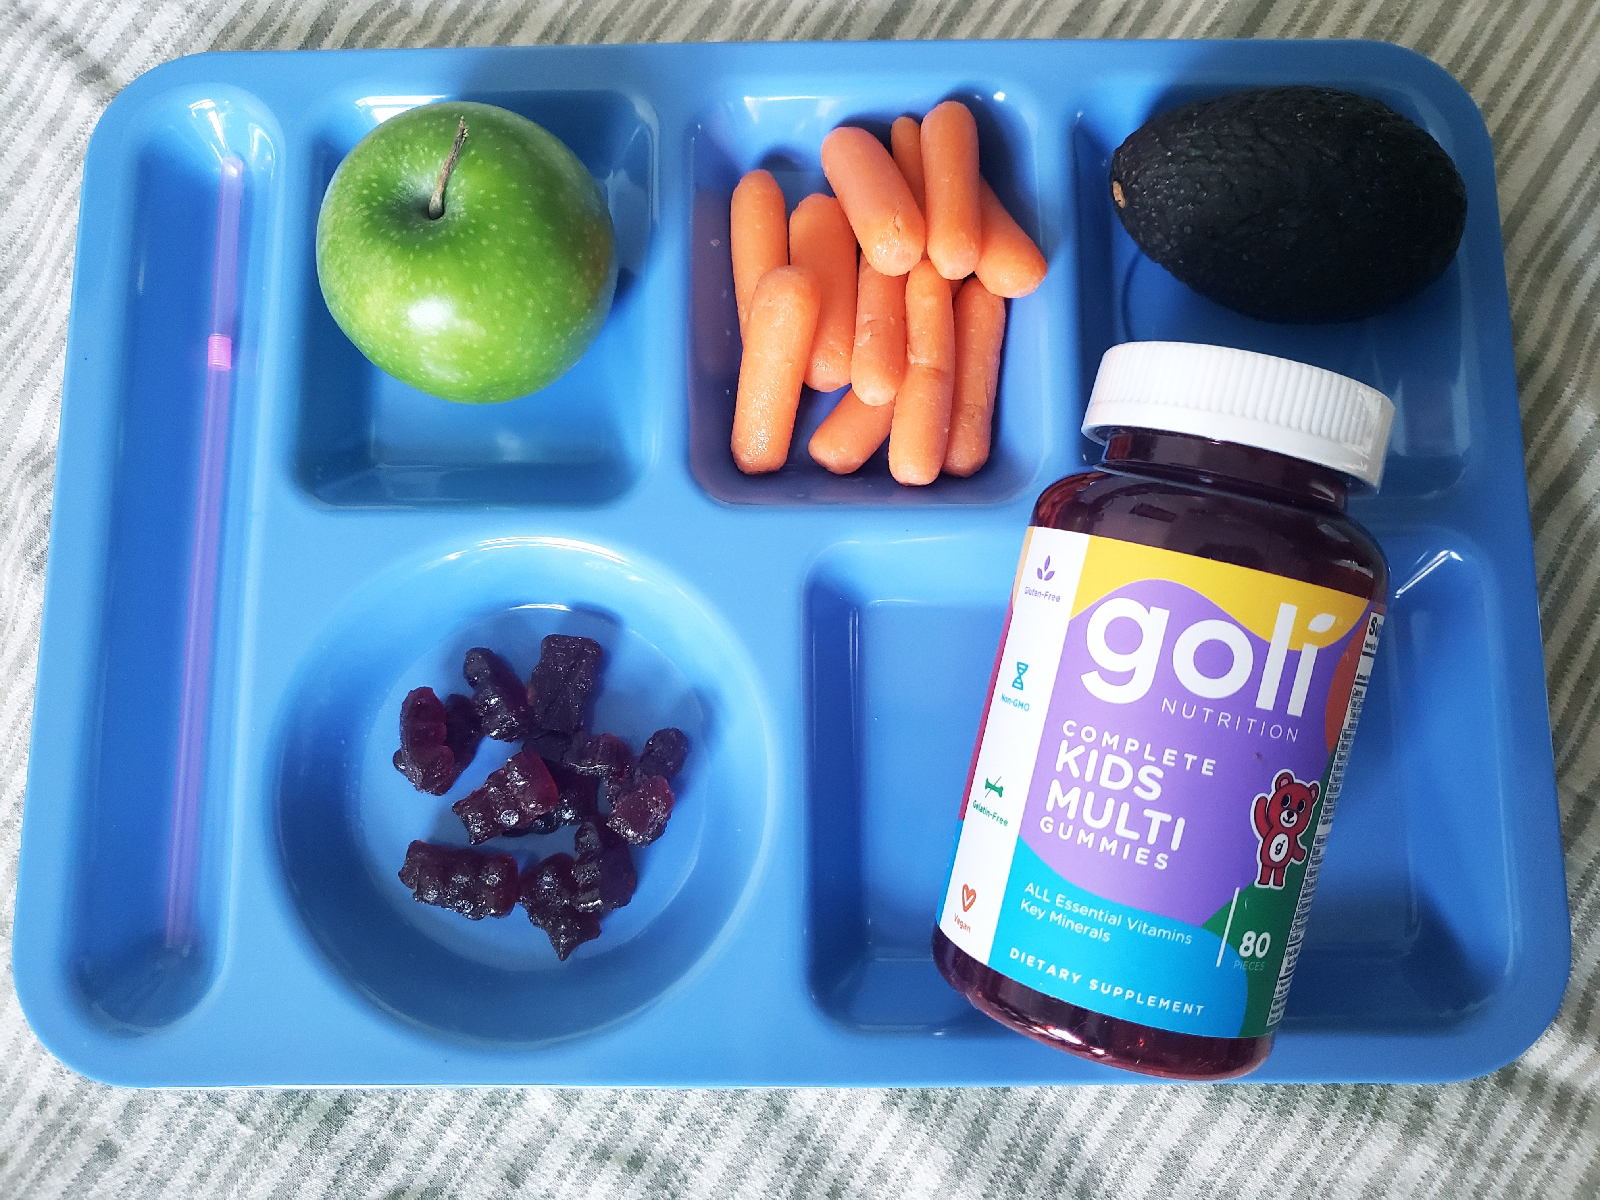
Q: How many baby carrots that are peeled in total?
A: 11